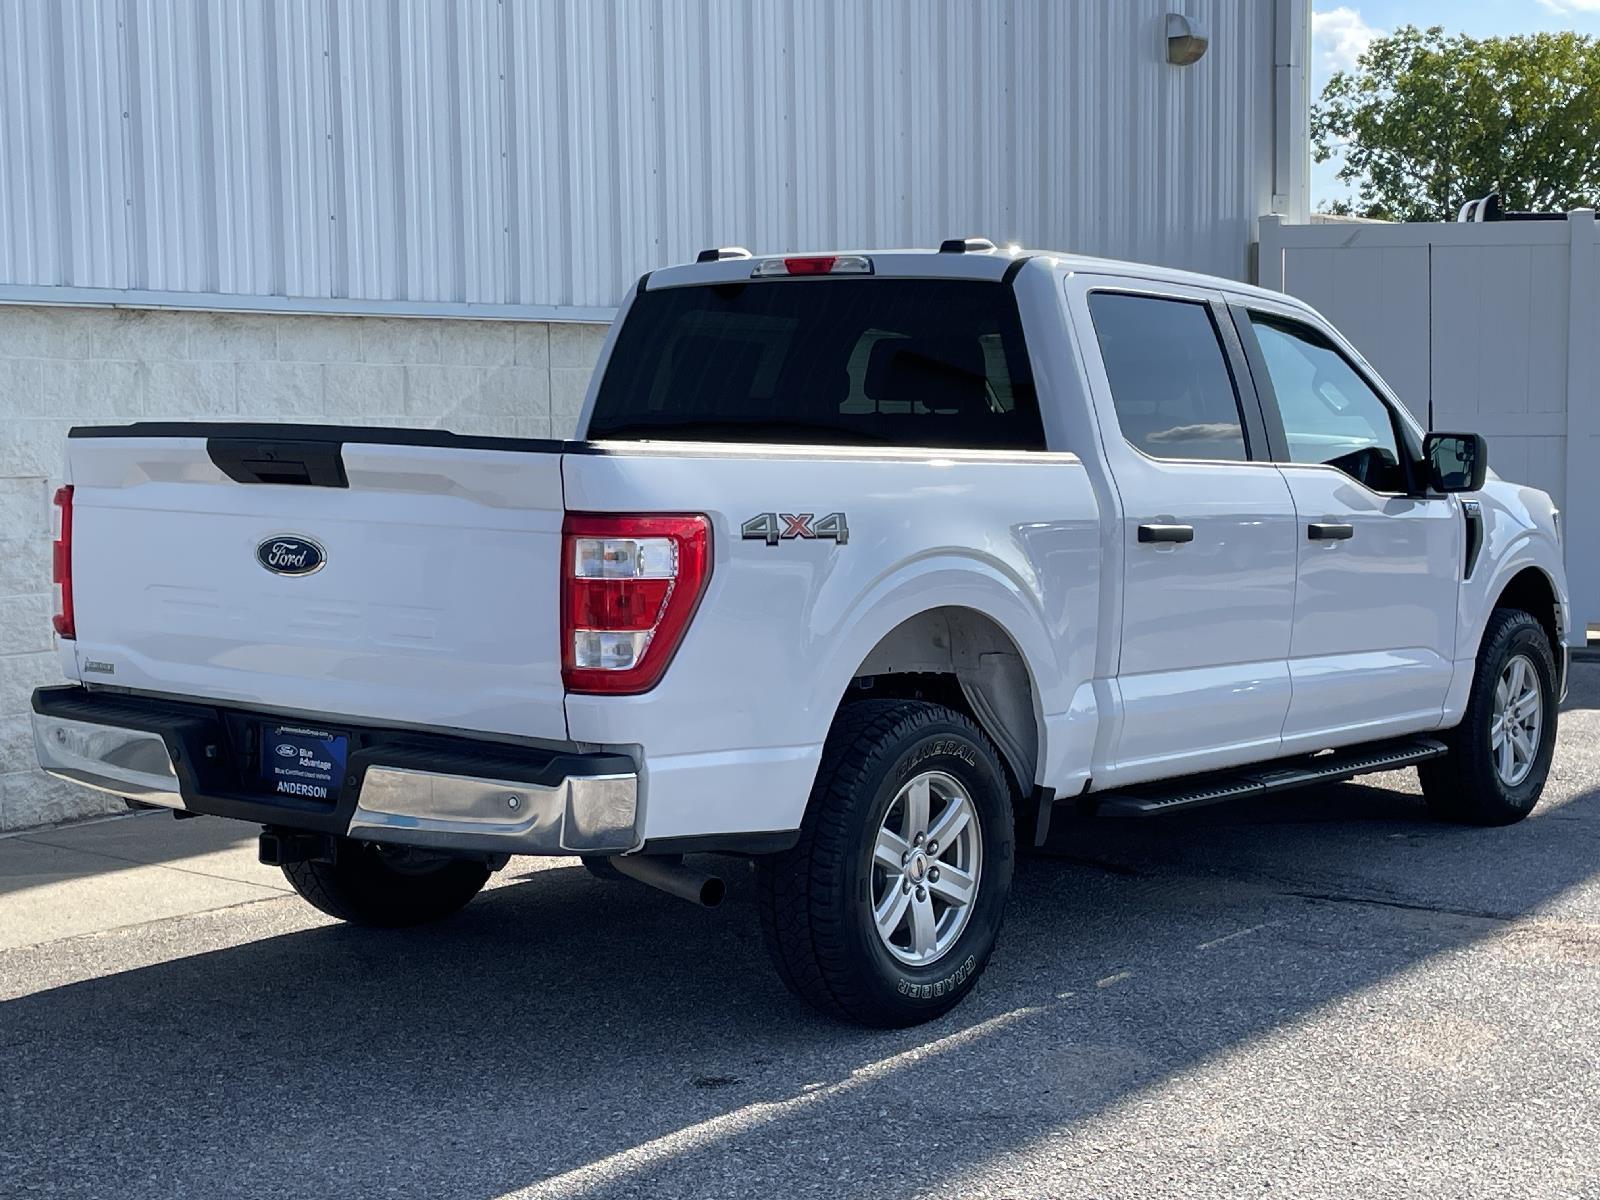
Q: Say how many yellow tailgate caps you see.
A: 0